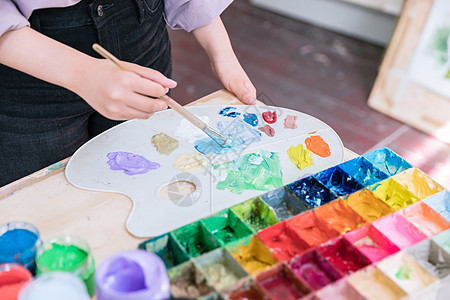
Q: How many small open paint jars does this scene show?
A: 5